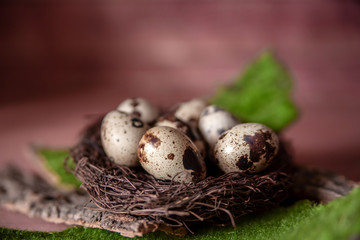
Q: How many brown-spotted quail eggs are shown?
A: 7